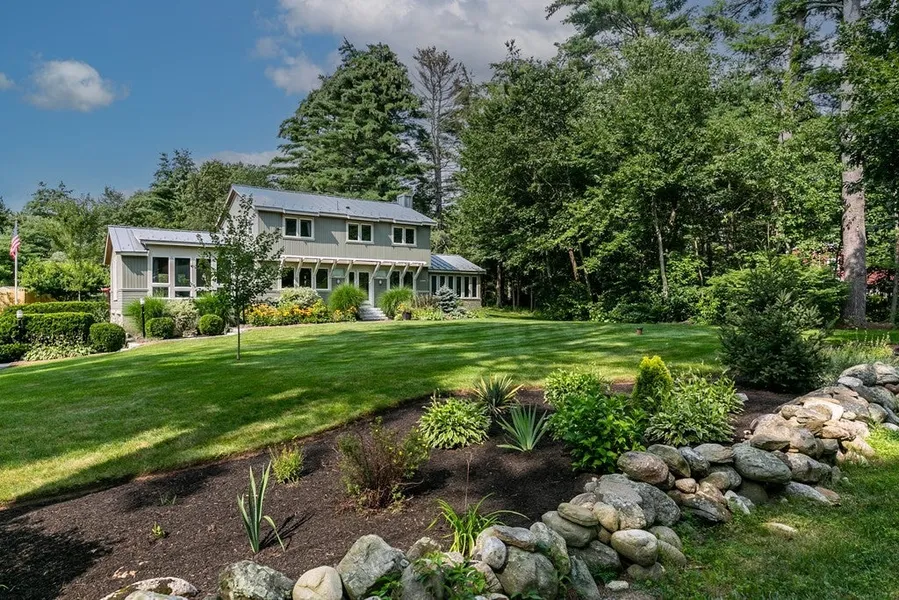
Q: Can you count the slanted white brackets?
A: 9